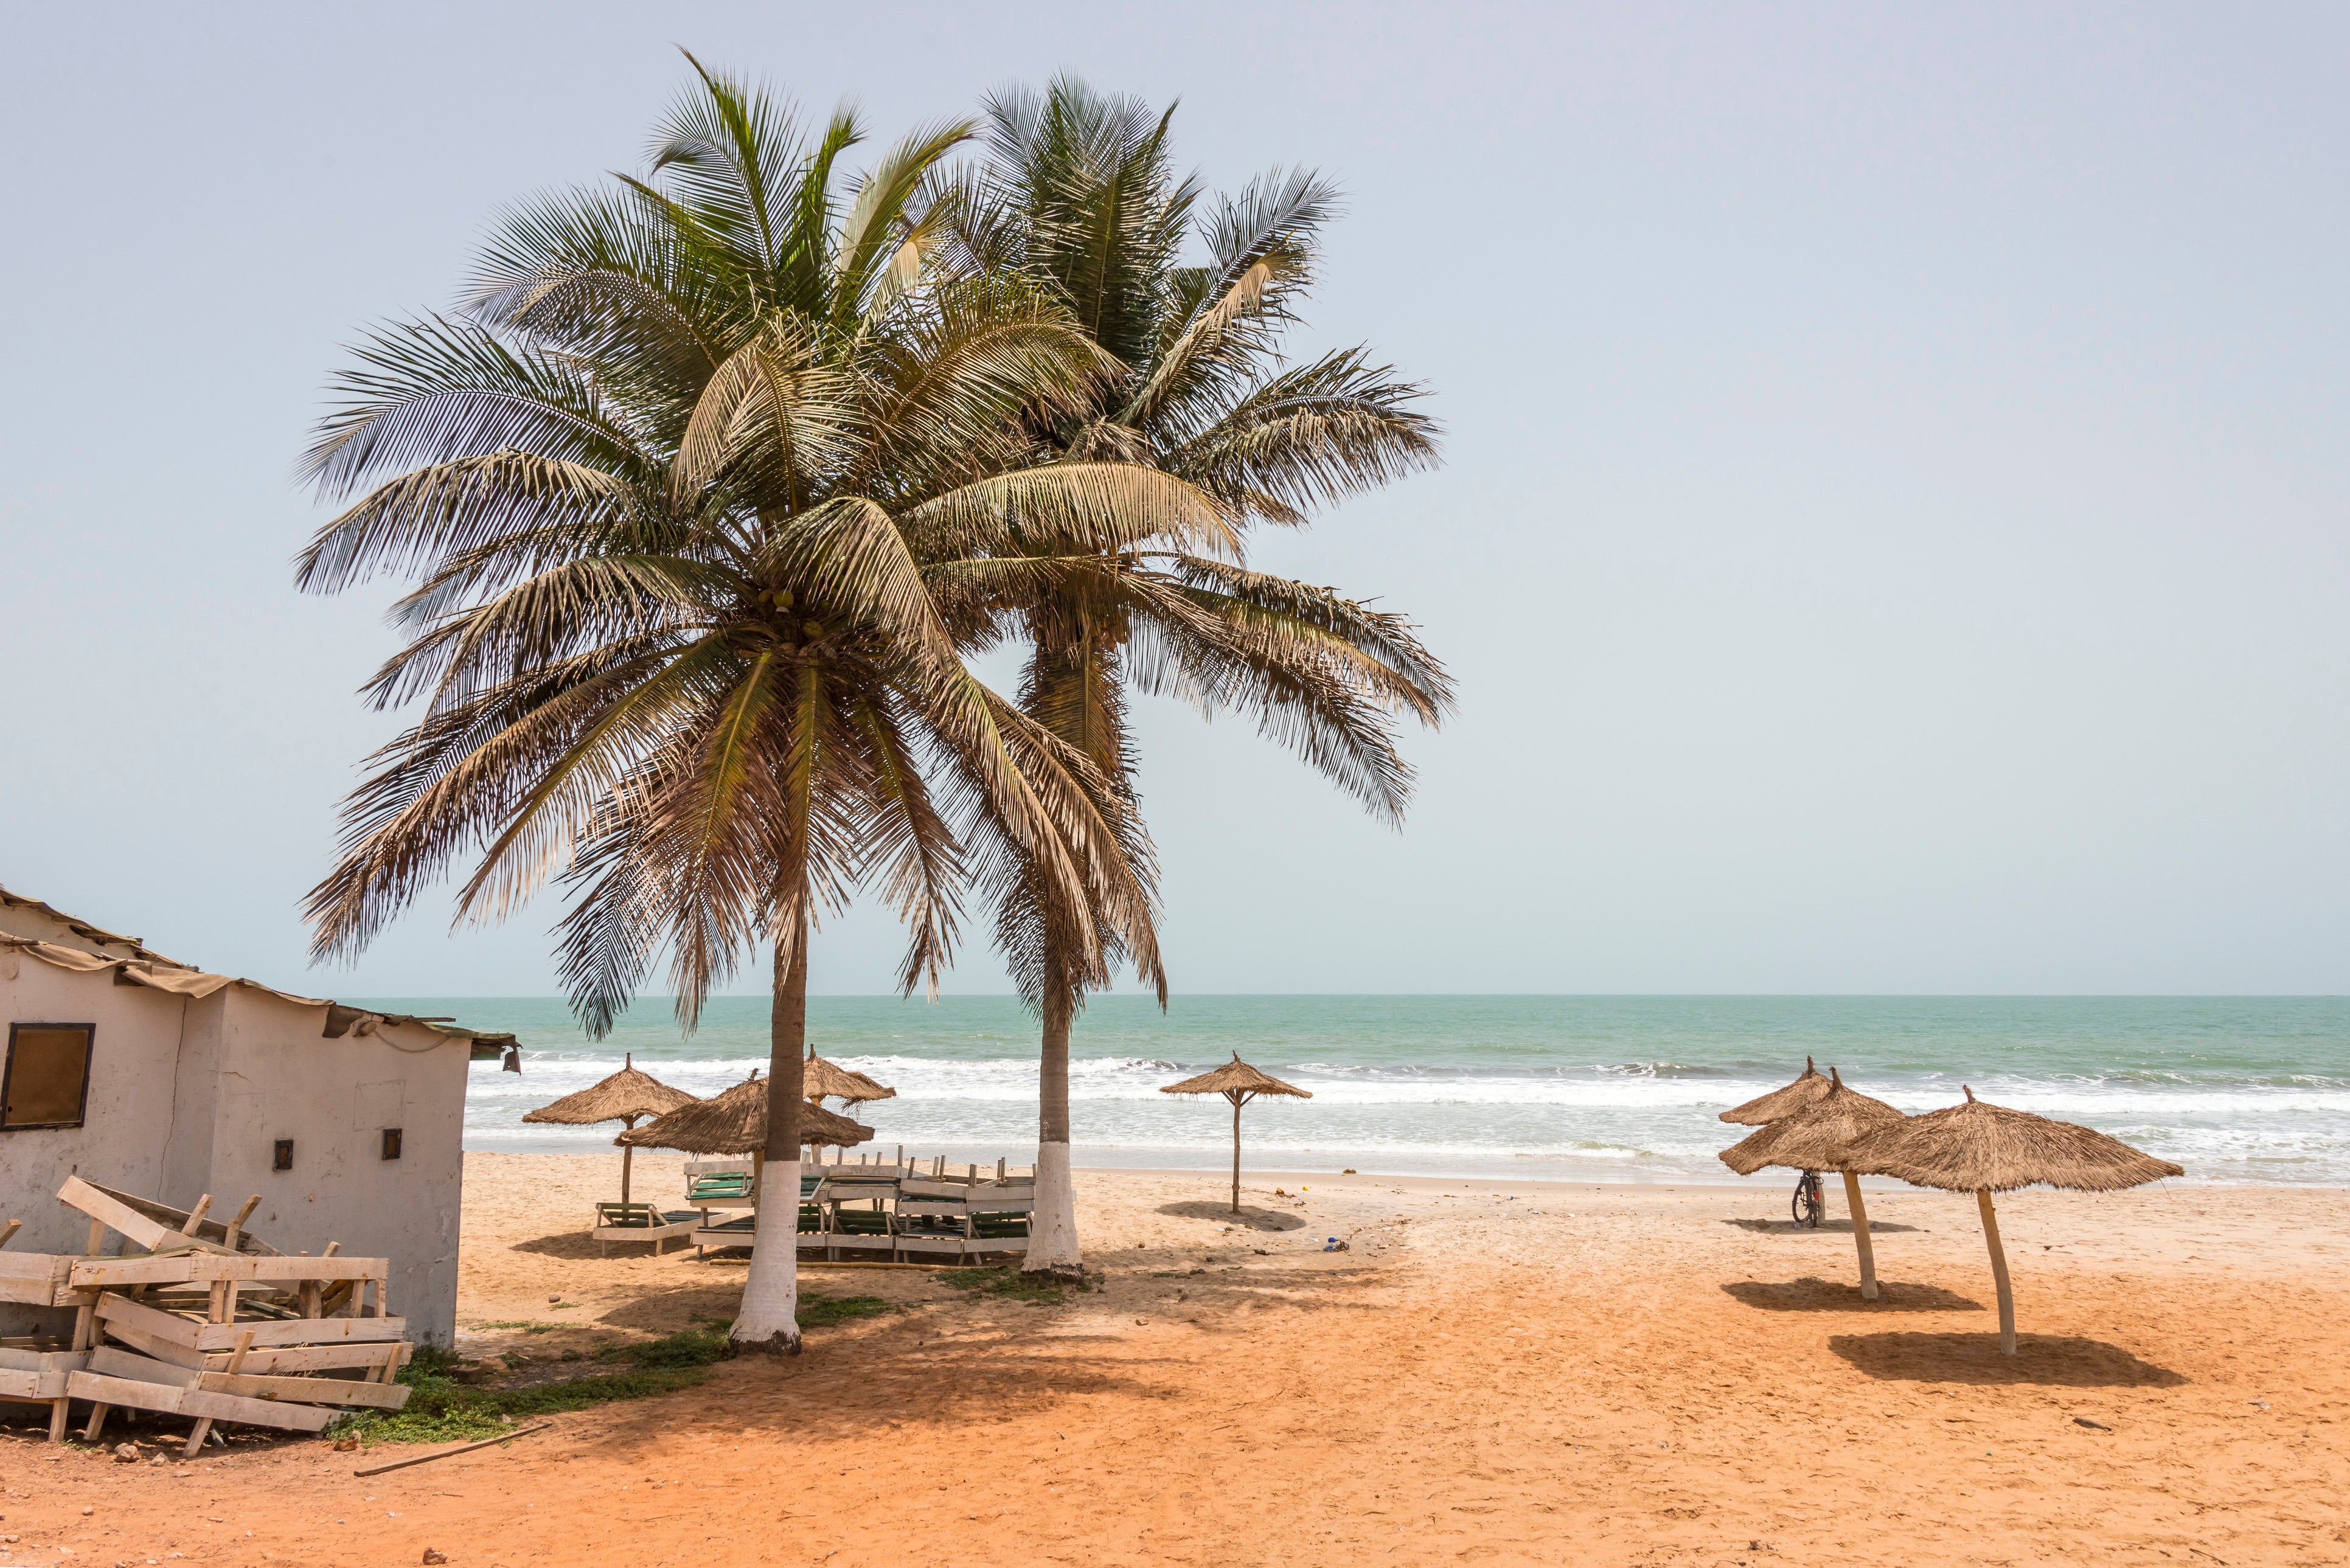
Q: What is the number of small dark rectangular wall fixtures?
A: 2